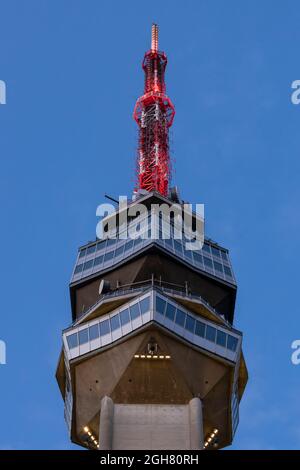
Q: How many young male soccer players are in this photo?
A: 0